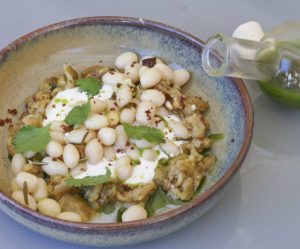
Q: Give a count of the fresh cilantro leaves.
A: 5